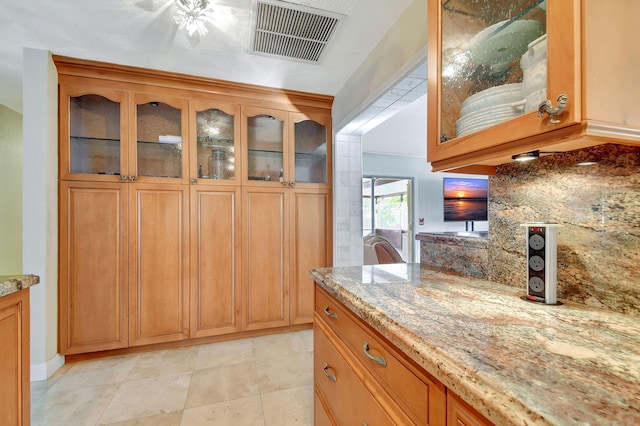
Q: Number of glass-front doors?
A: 6